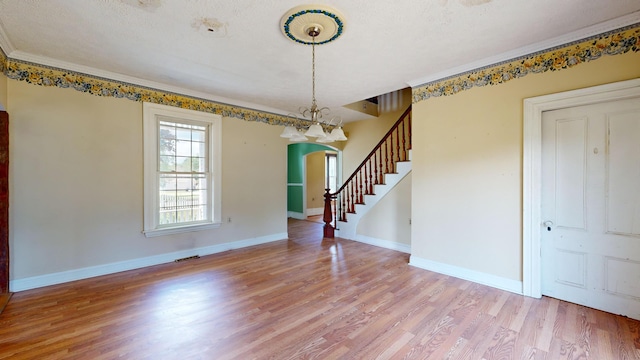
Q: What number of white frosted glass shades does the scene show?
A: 5